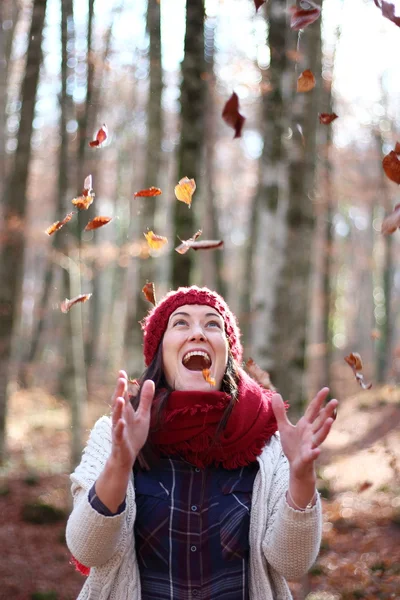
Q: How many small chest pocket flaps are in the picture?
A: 2